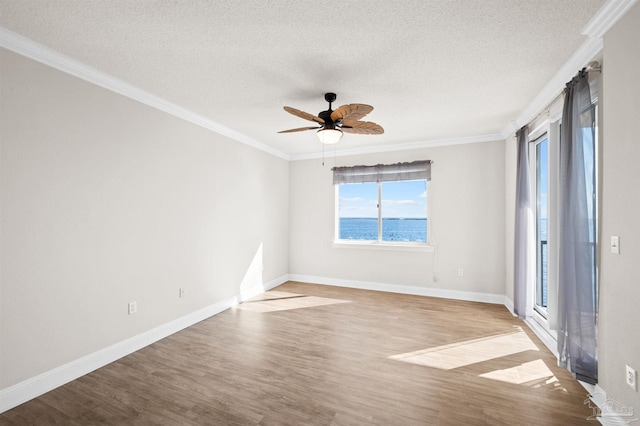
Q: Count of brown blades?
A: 4